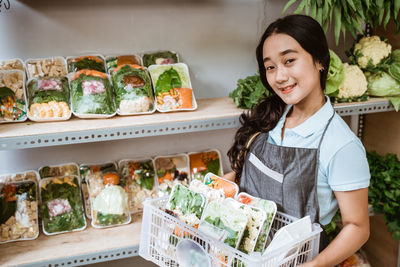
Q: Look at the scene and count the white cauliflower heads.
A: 2